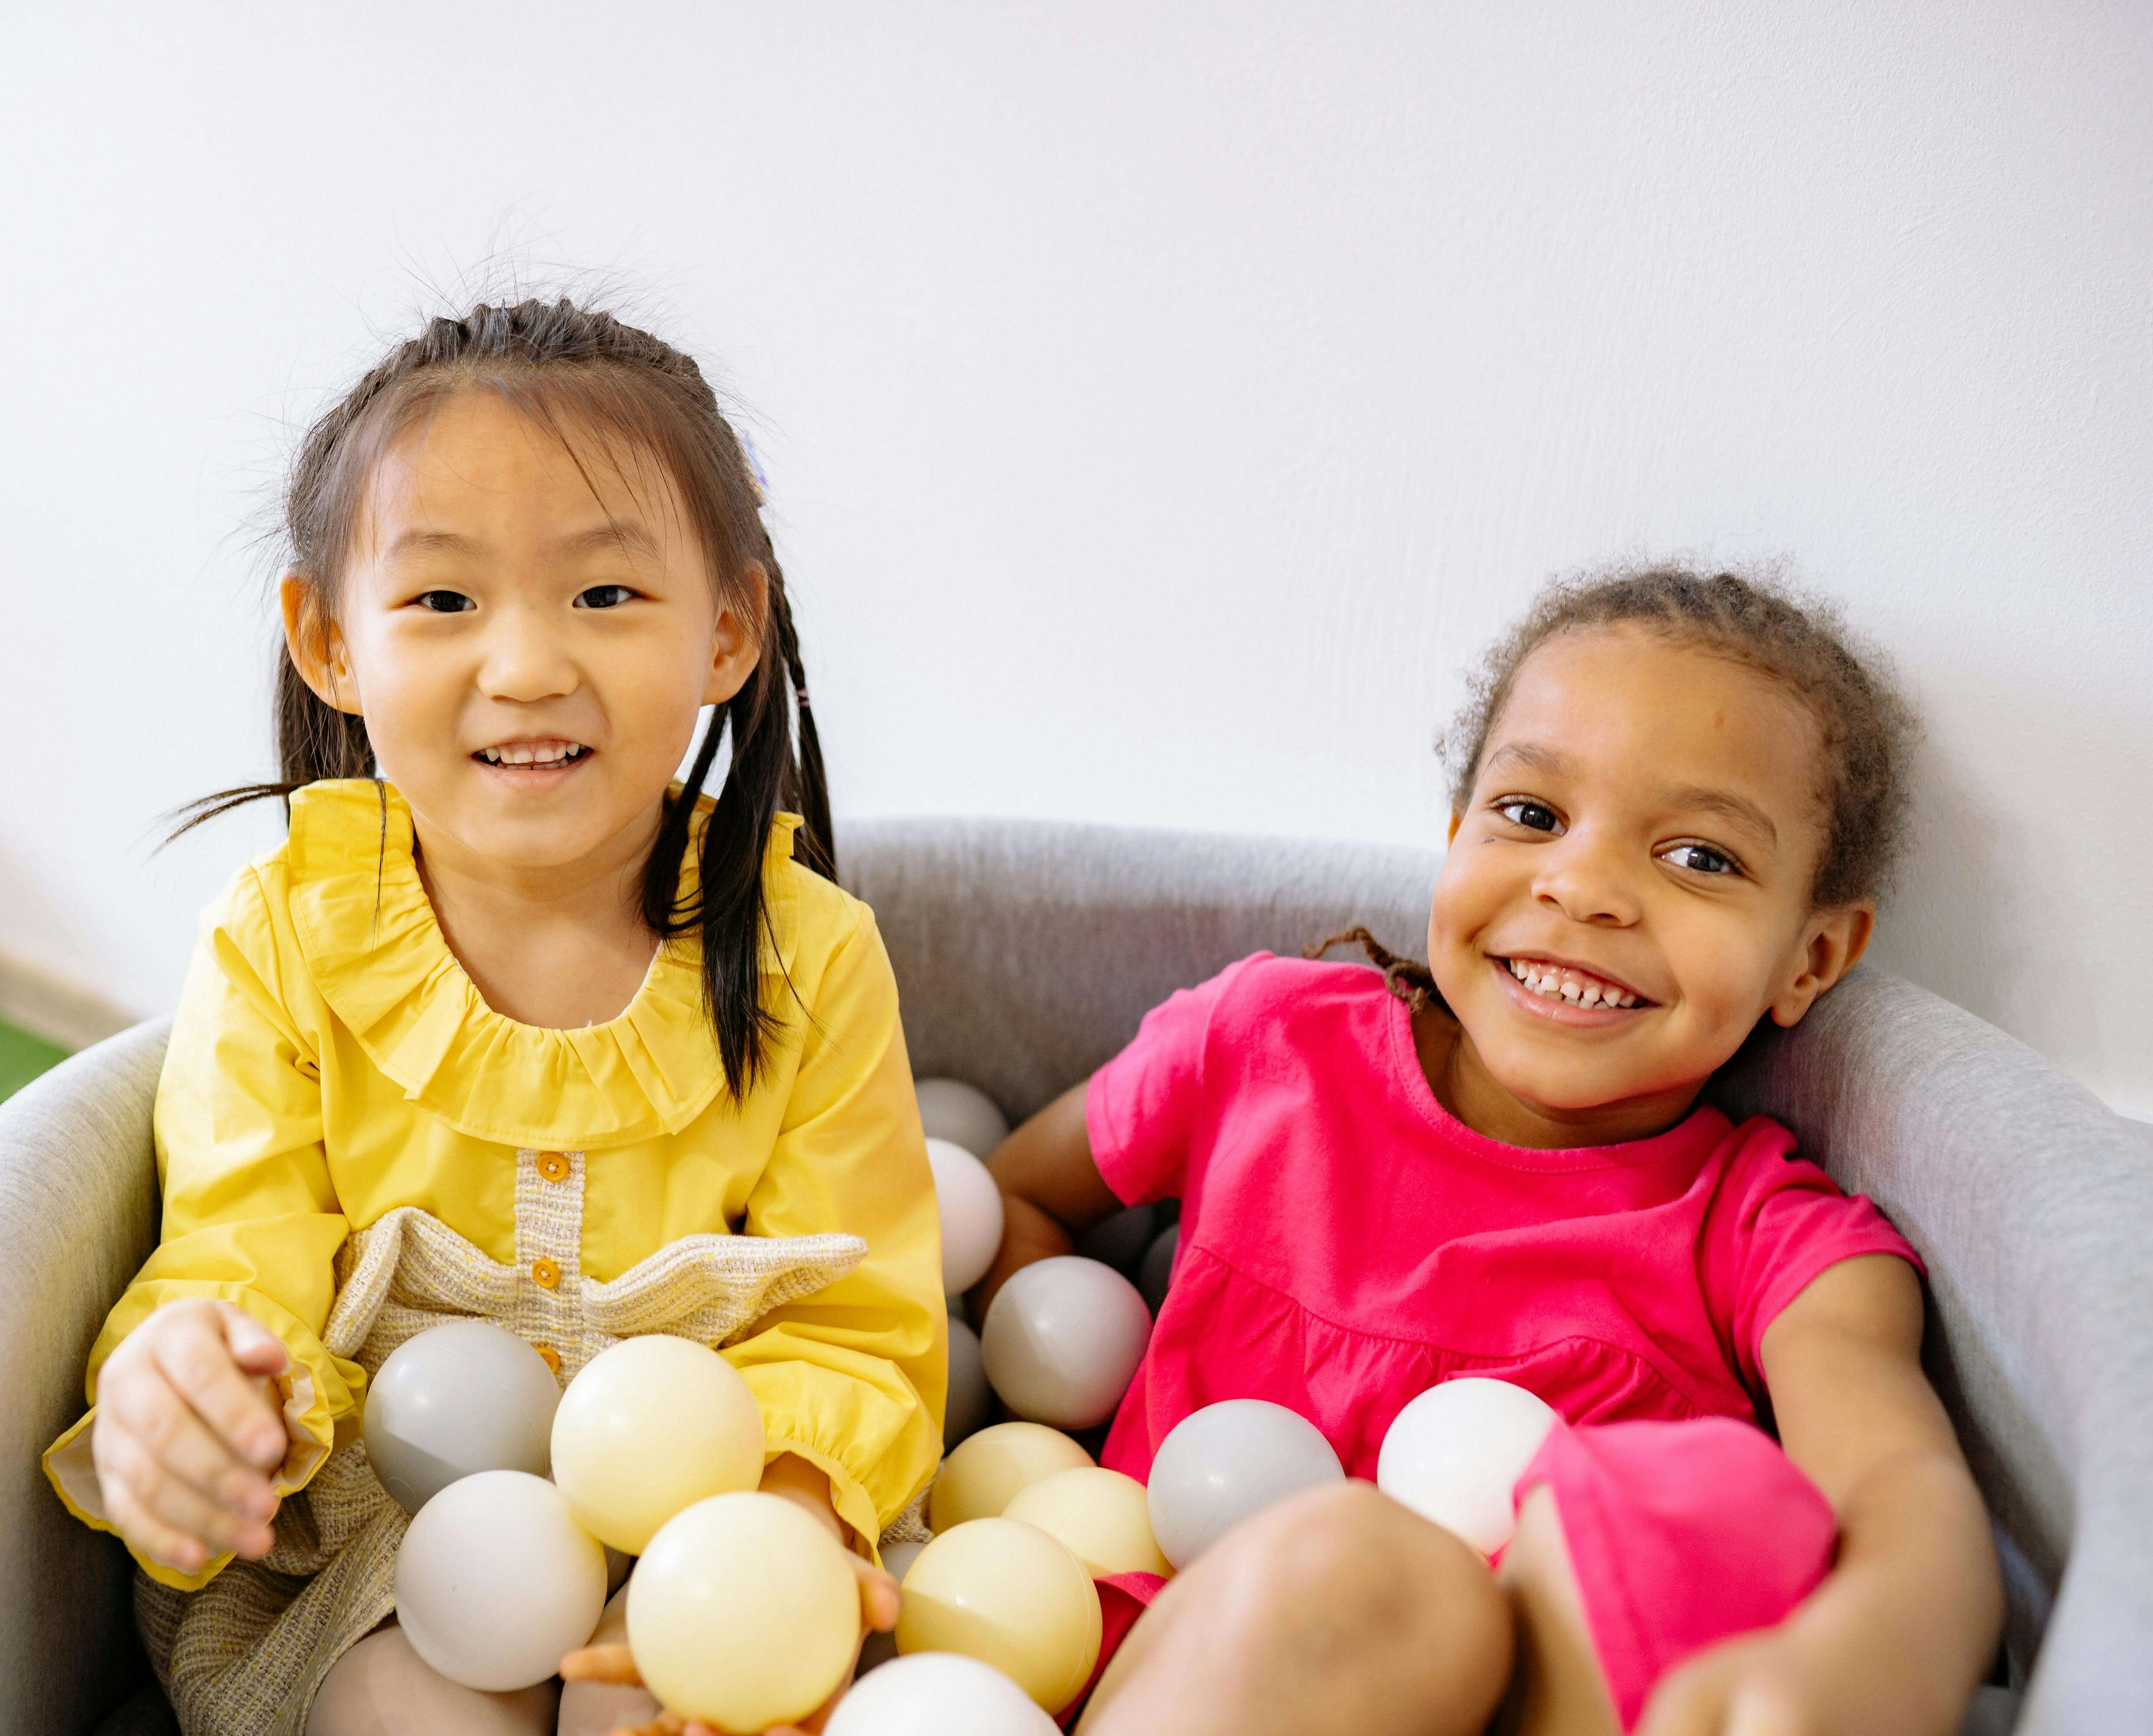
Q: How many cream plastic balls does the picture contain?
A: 5